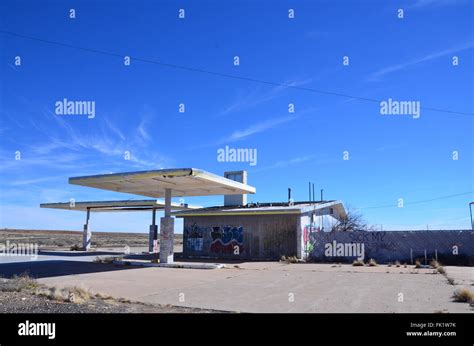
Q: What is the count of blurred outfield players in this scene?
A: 0